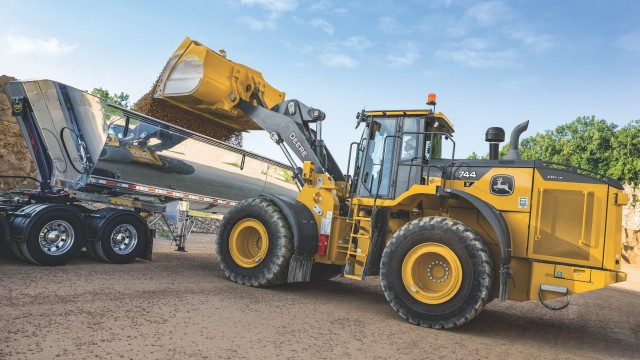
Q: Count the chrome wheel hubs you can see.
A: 2